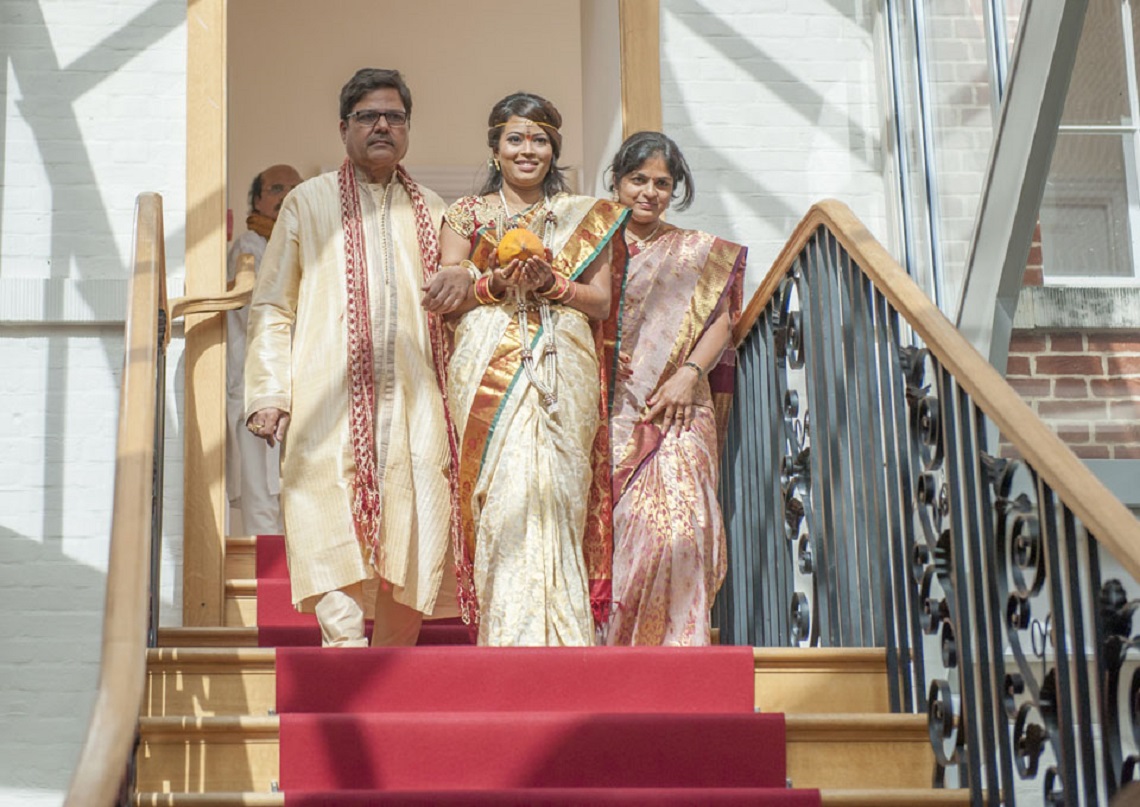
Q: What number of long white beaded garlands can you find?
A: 1